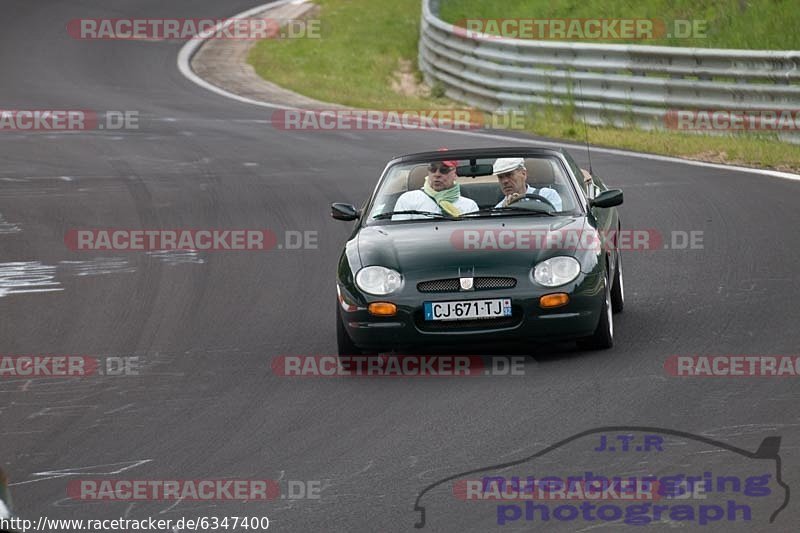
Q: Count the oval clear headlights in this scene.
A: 2